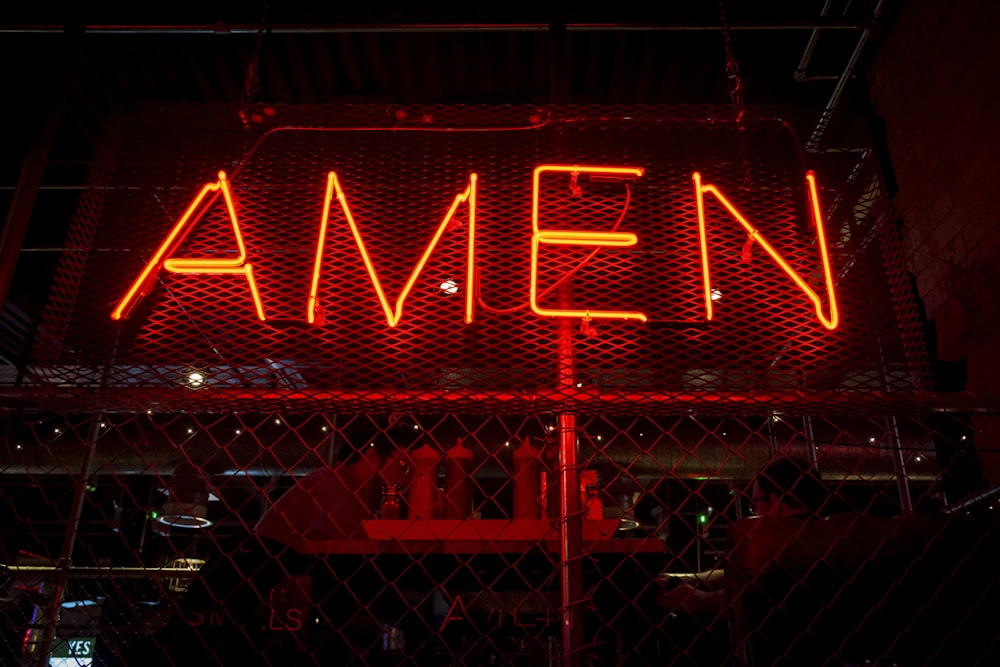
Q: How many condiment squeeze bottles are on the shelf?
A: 3